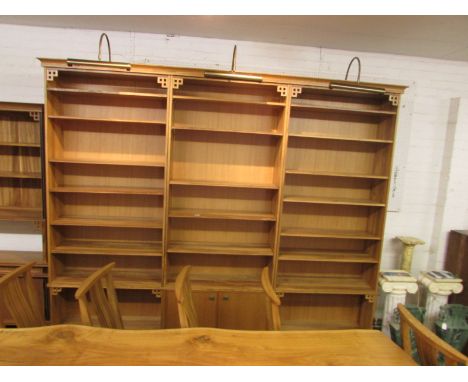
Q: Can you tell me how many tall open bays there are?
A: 3